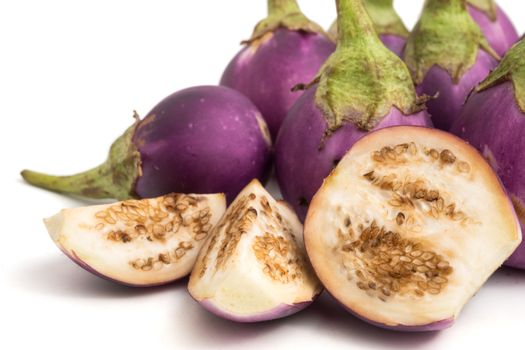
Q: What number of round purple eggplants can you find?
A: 7